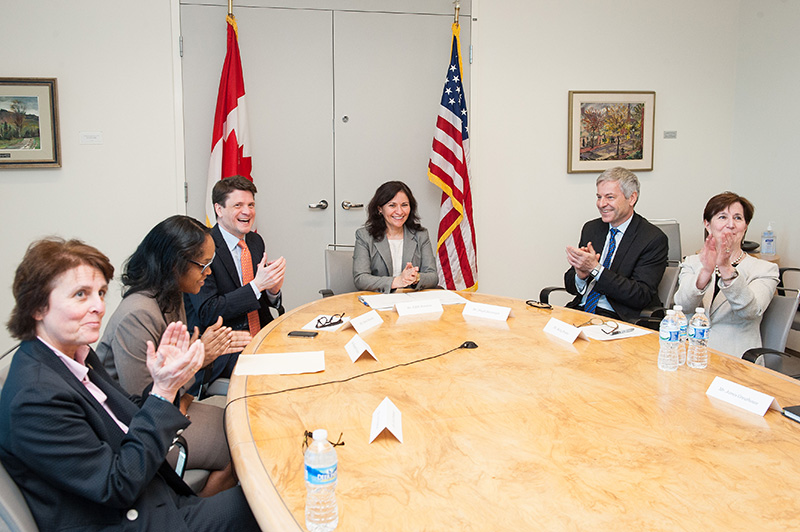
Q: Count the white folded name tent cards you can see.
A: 7